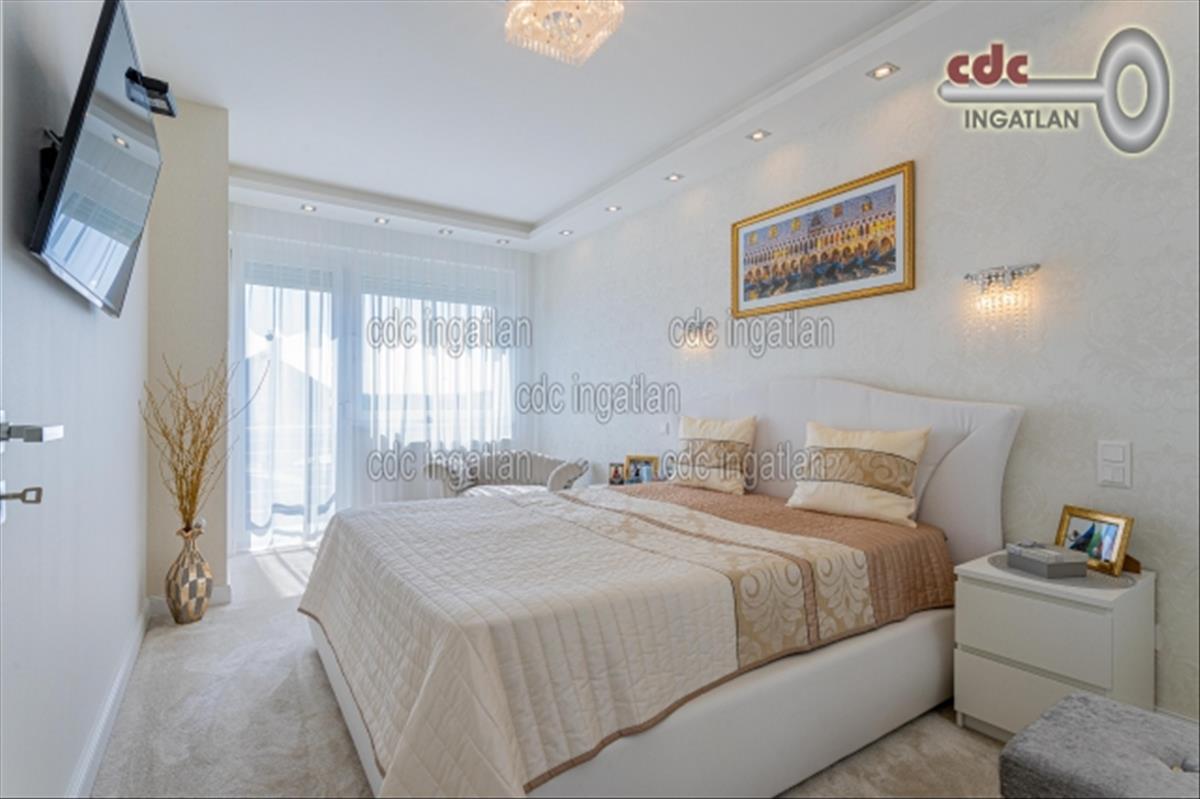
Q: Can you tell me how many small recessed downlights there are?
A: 9